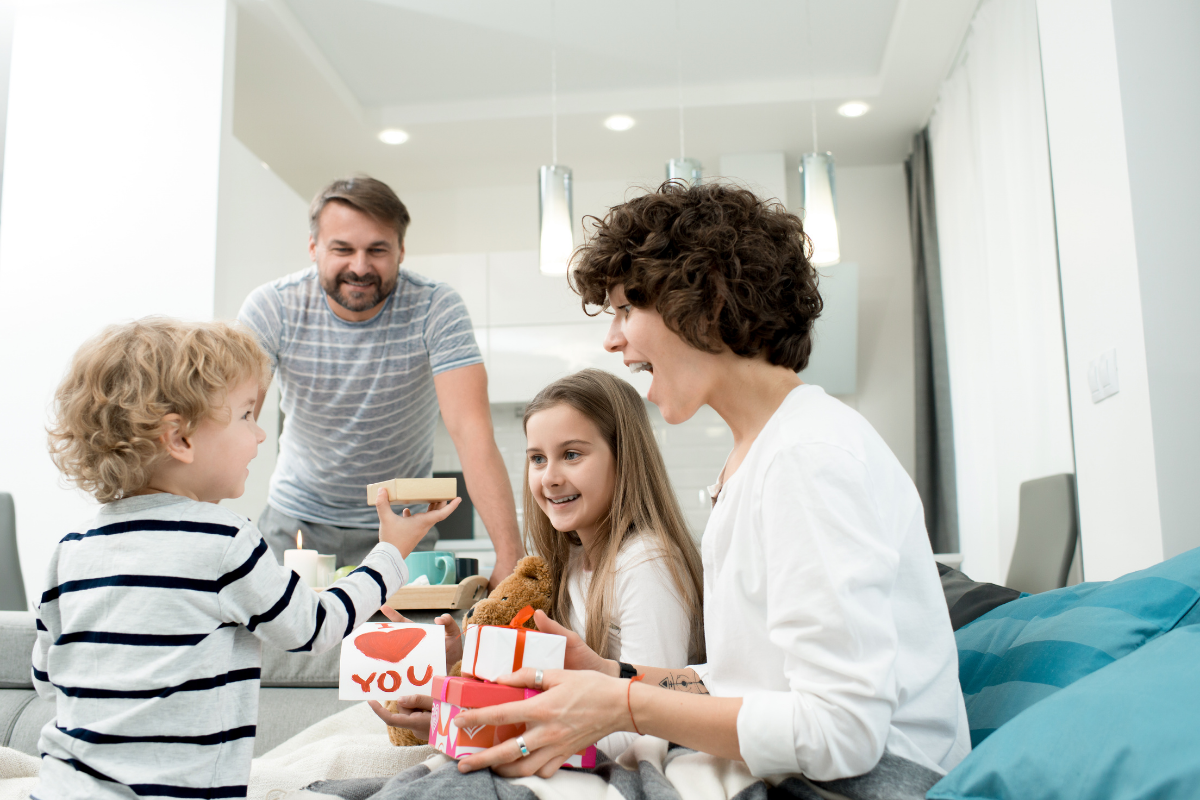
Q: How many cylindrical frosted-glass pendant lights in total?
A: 3